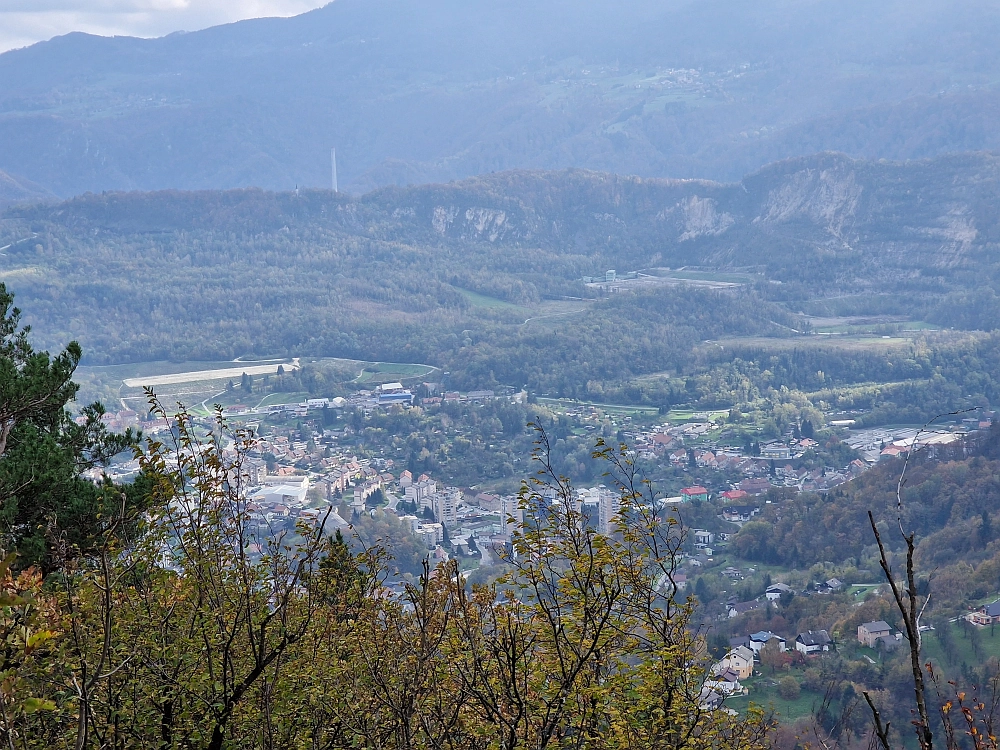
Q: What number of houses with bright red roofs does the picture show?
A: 2